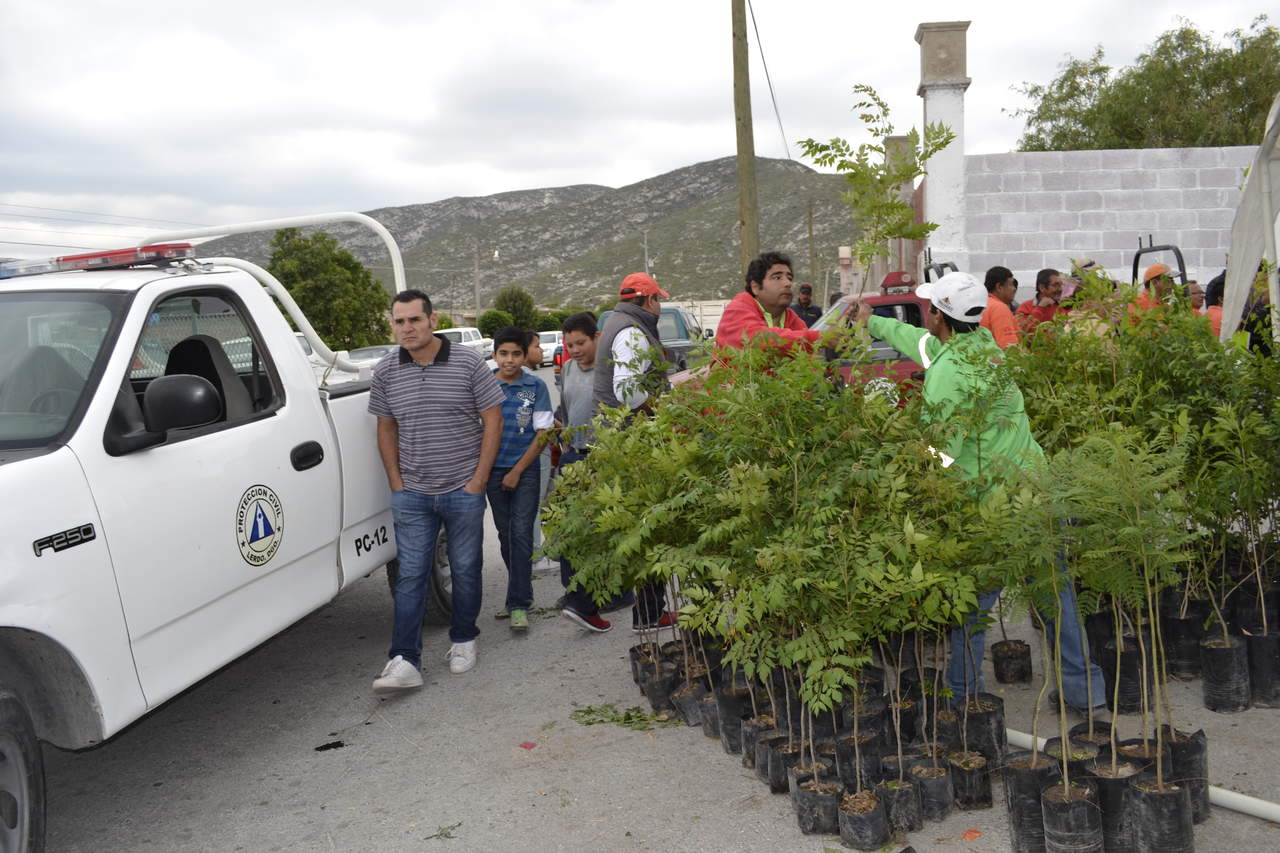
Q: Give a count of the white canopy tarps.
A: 1